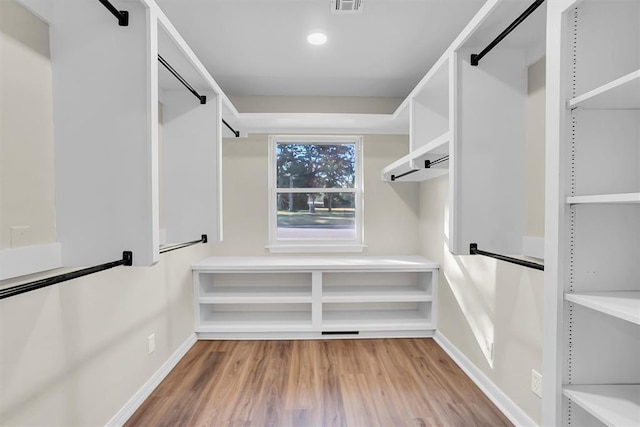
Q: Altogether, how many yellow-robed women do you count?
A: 0